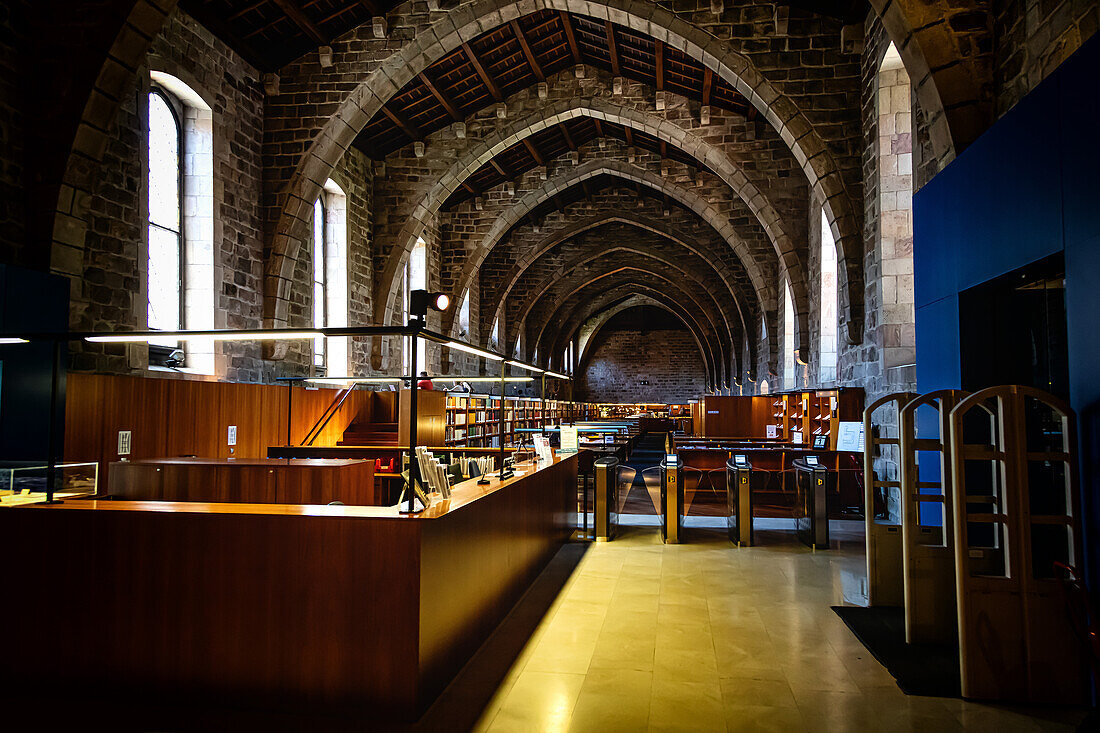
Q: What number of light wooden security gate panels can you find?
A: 3